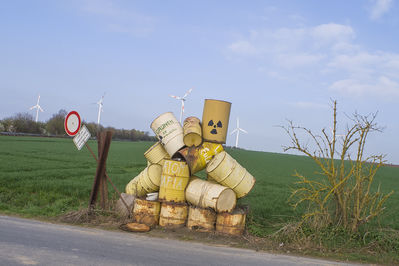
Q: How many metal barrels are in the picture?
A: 13